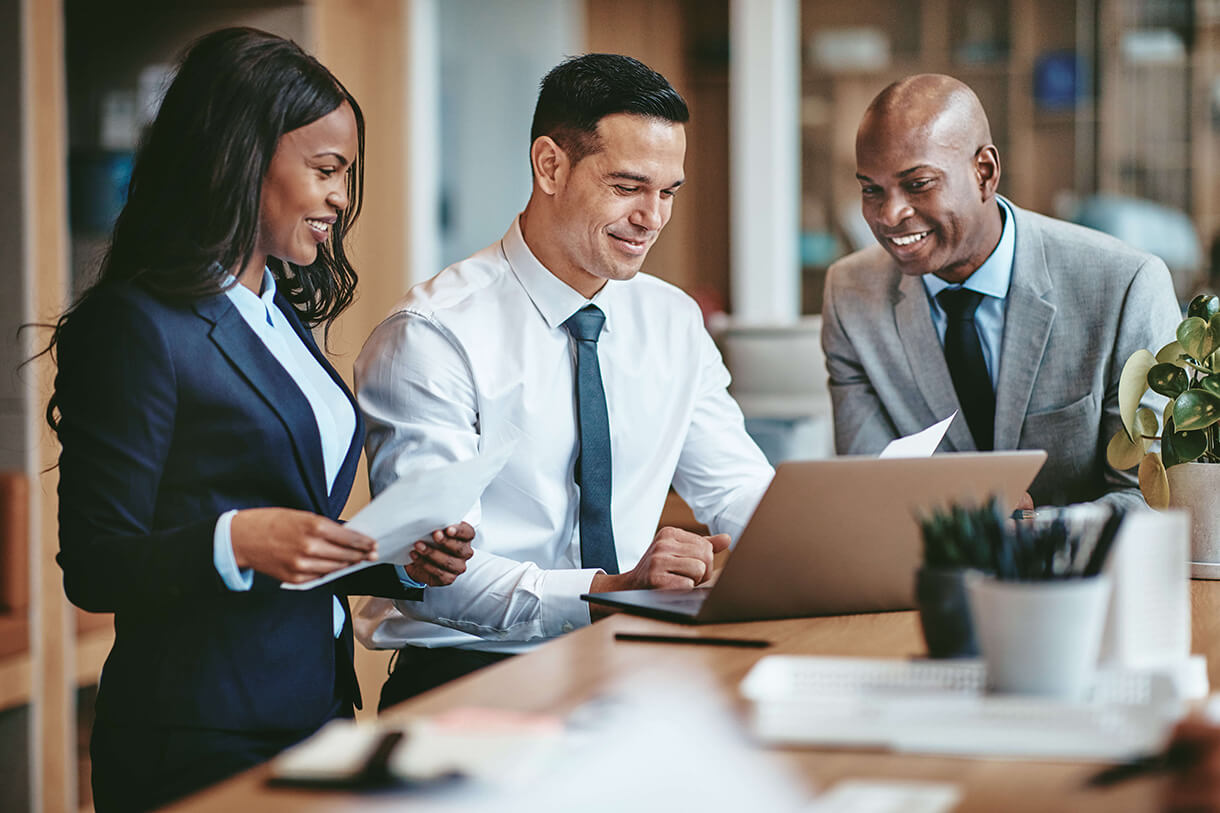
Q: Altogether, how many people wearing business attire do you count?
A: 3